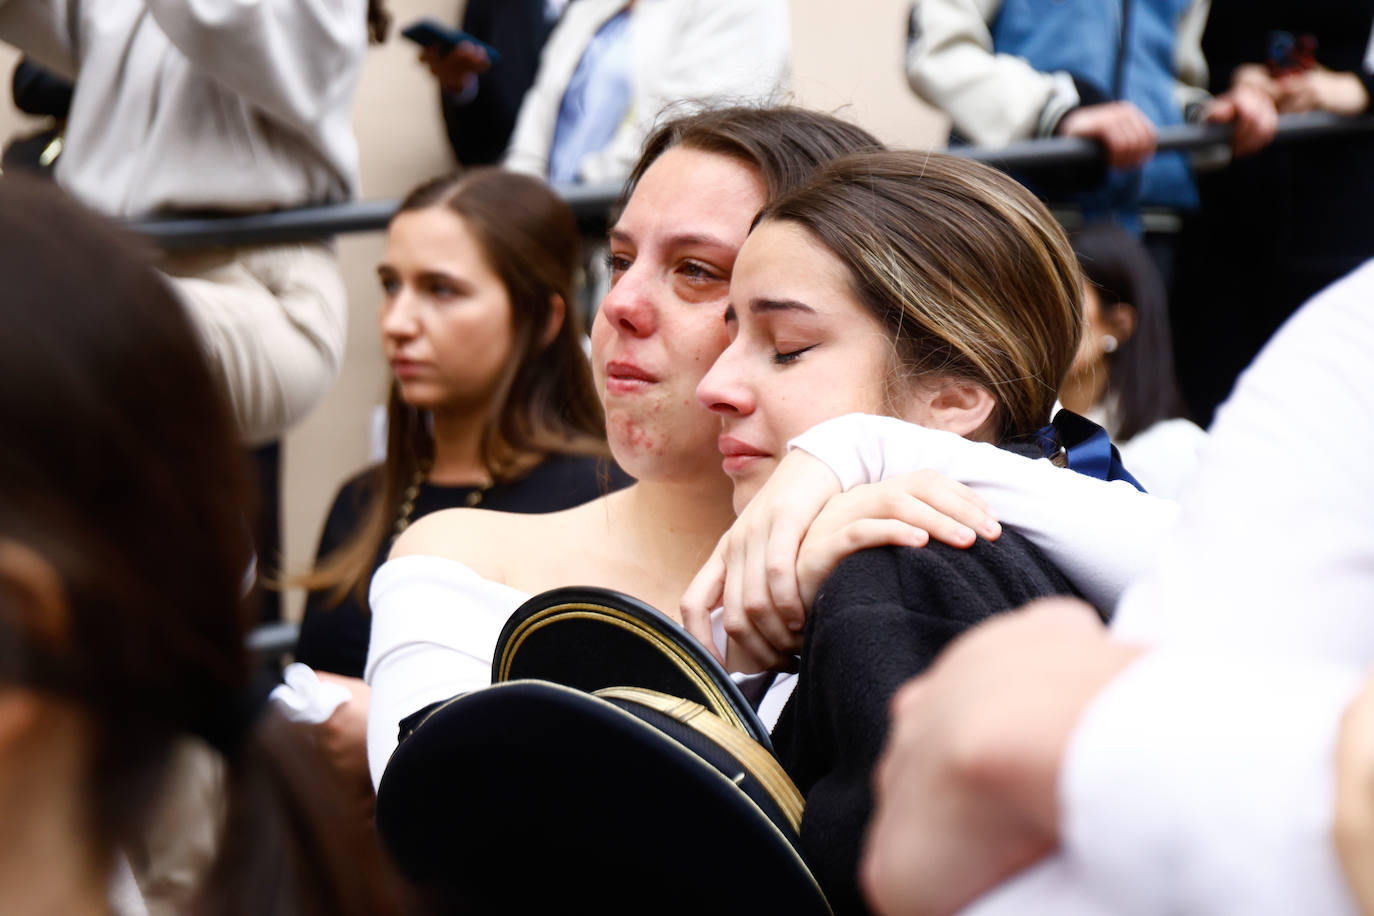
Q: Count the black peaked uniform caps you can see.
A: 1